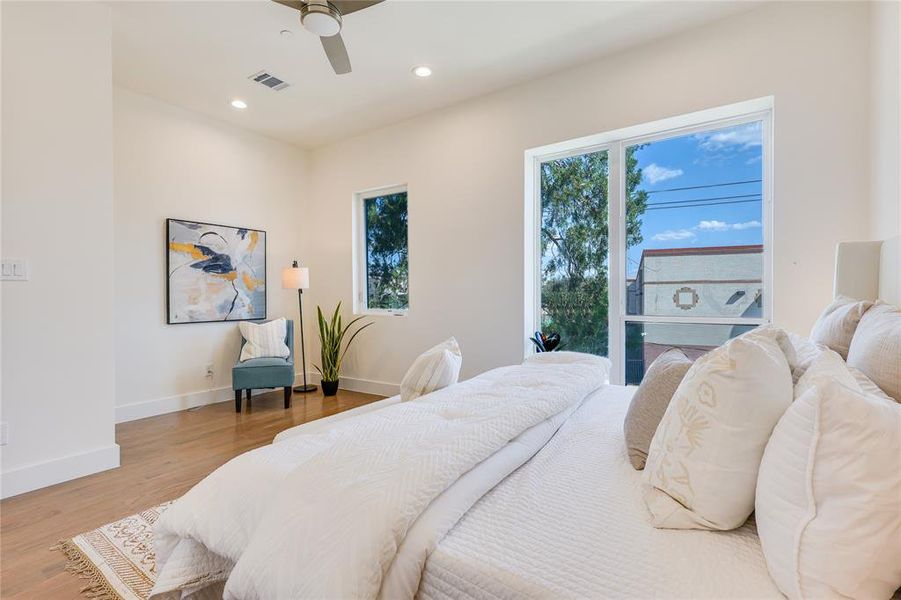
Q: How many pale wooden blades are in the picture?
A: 3